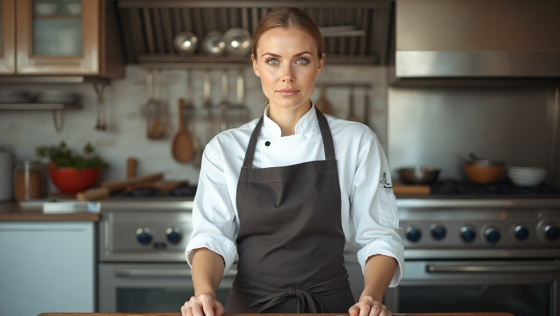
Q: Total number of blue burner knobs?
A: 8